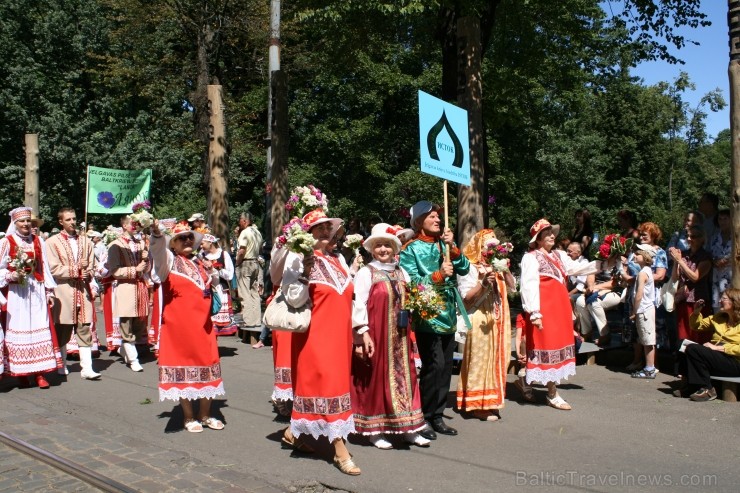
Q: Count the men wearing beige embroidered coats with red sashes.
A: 2